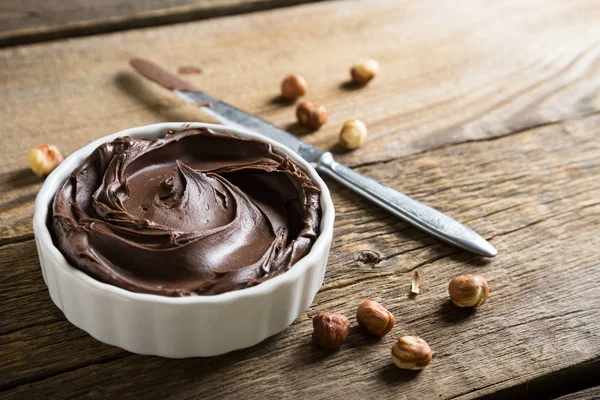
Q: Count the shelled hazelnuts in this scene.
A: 9